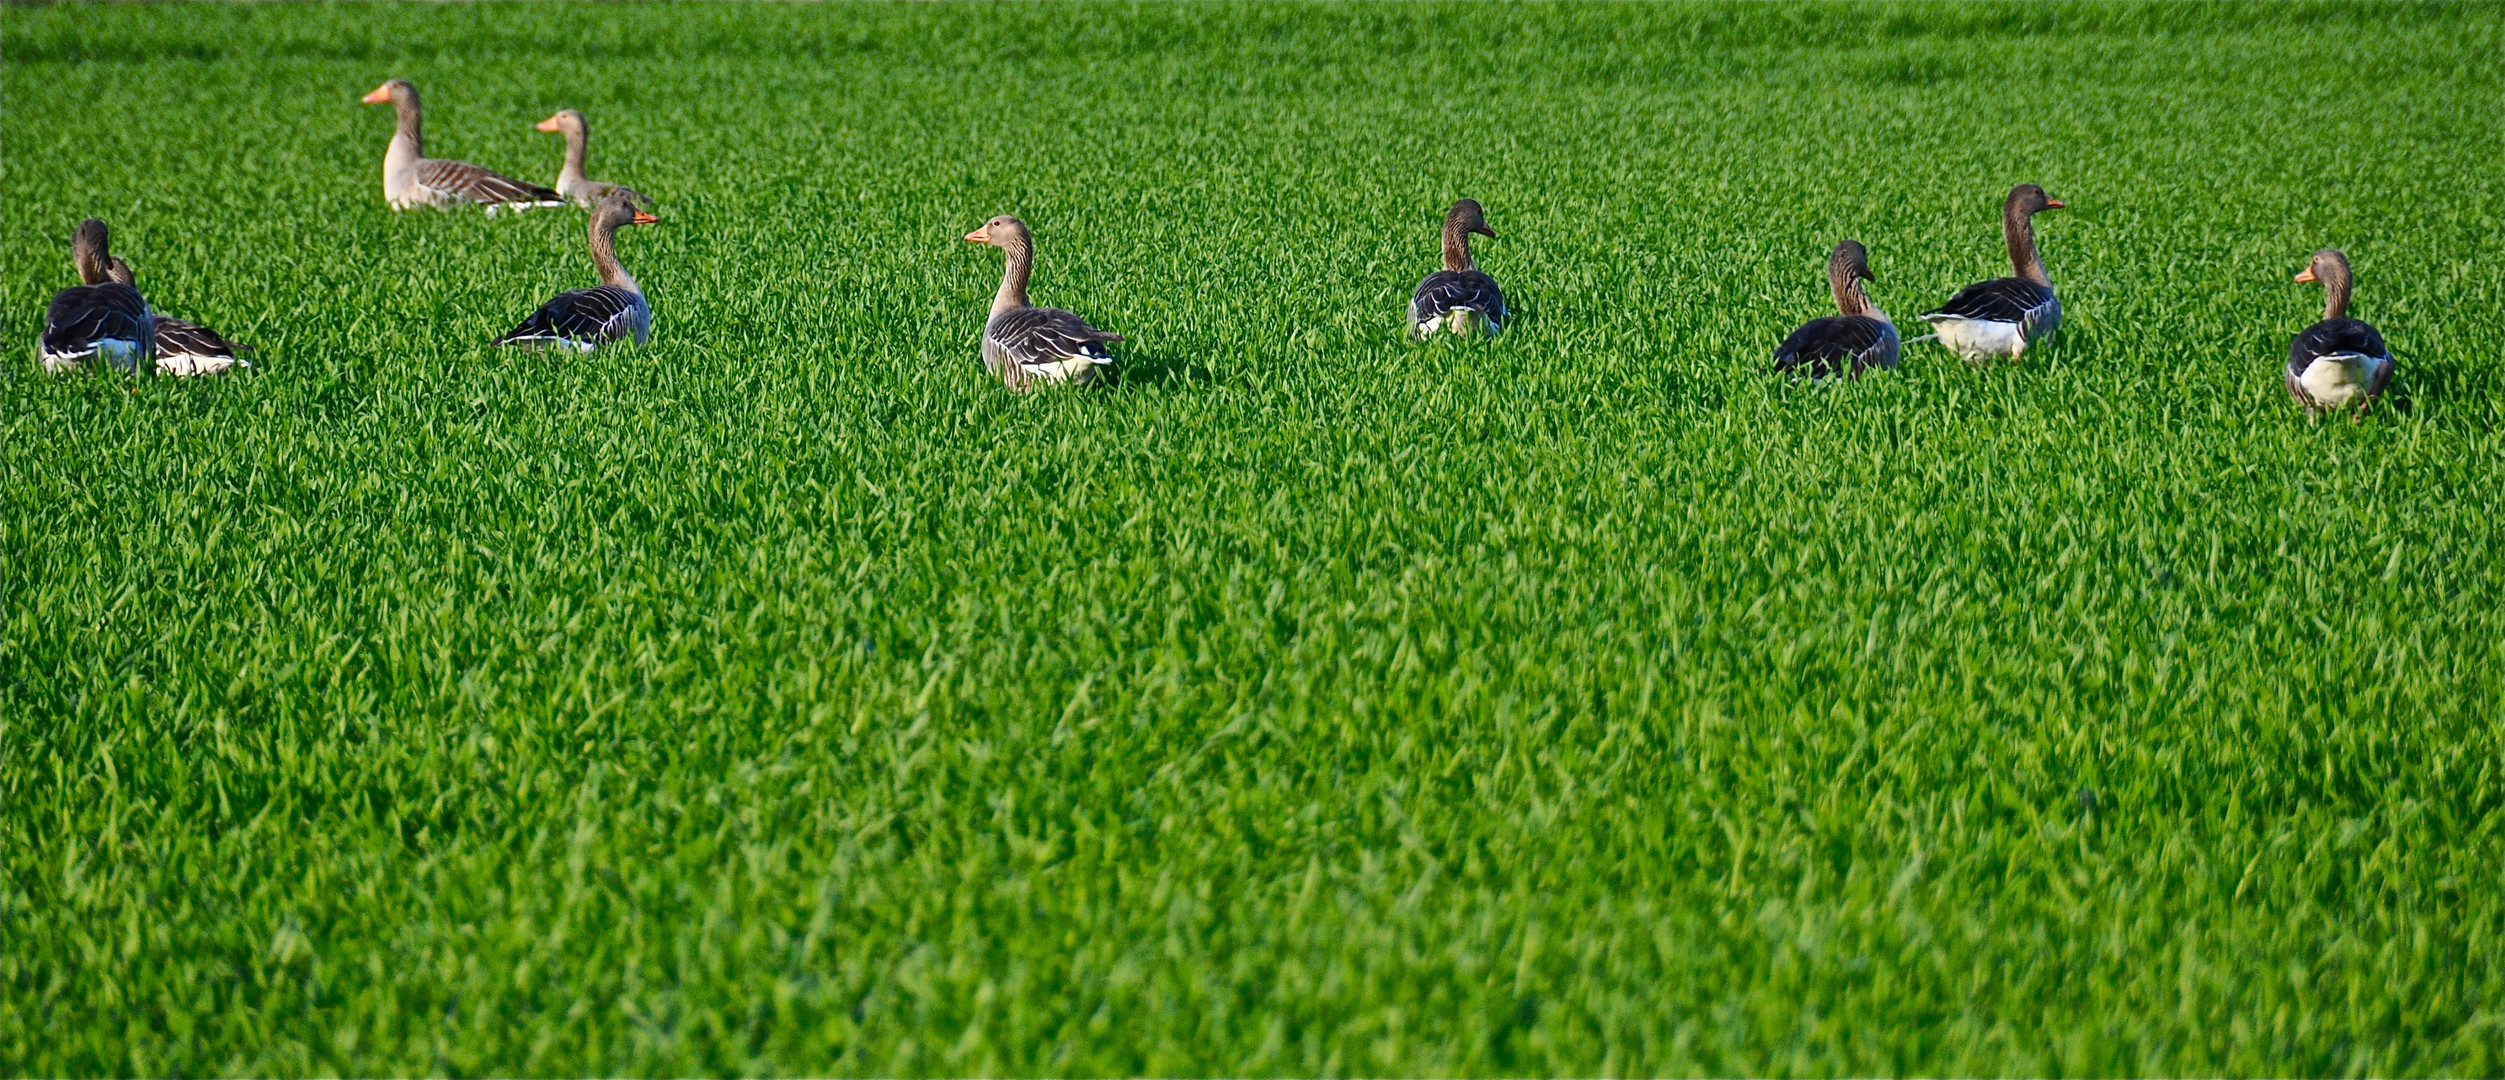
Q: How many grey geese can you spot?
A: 10